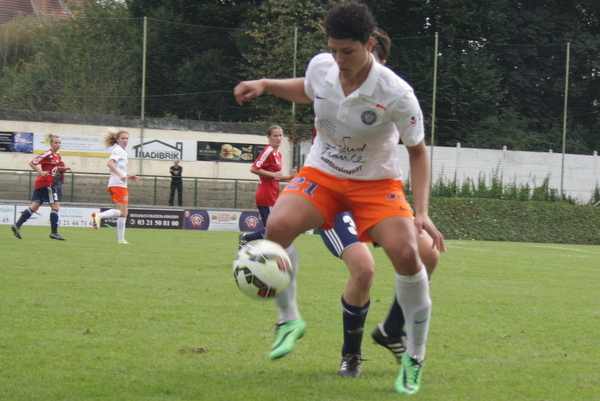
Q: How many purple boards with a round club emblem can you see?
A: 2